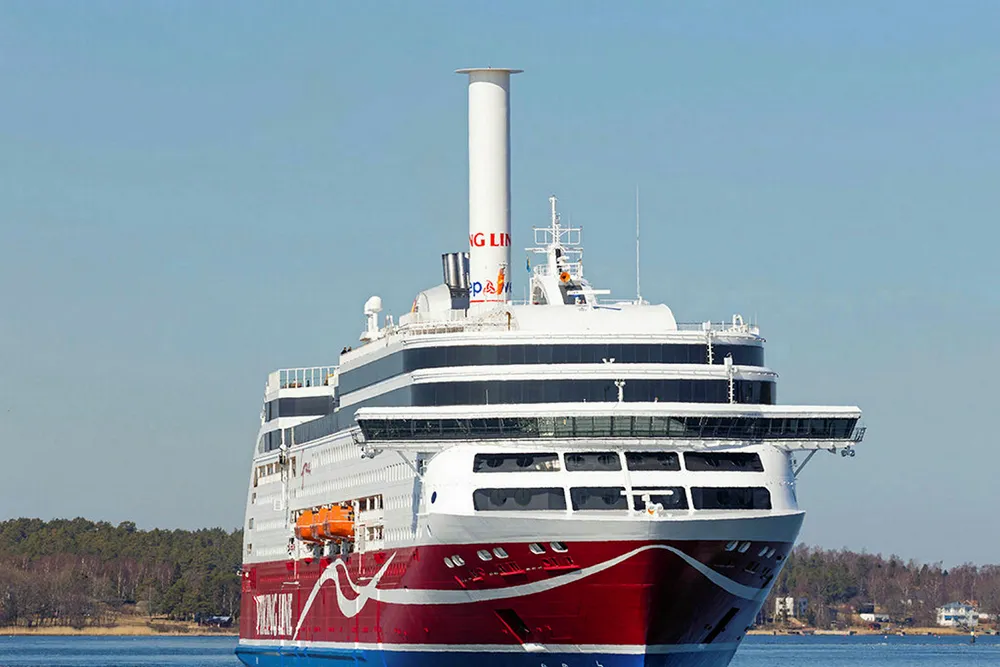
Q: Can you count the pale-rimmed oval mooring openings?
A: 10